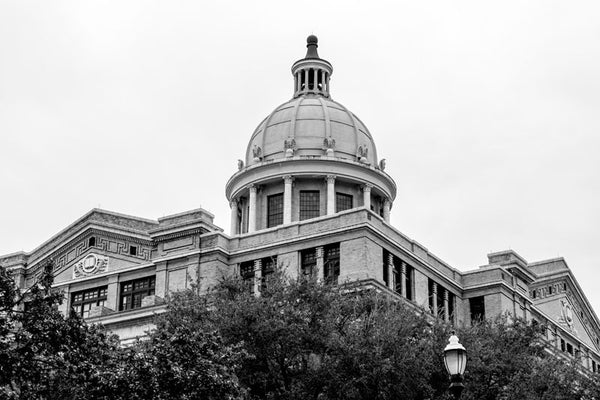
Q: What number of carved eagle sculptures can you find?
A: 6